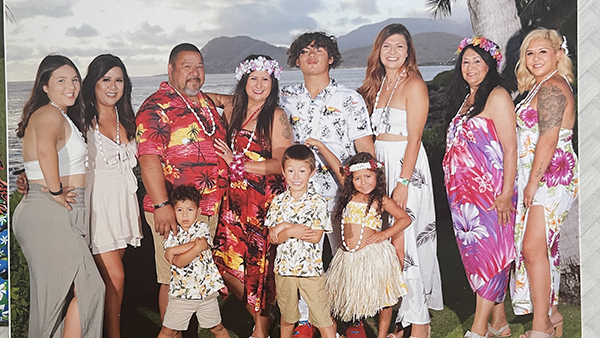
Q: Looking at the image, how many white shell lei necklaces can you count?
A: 8